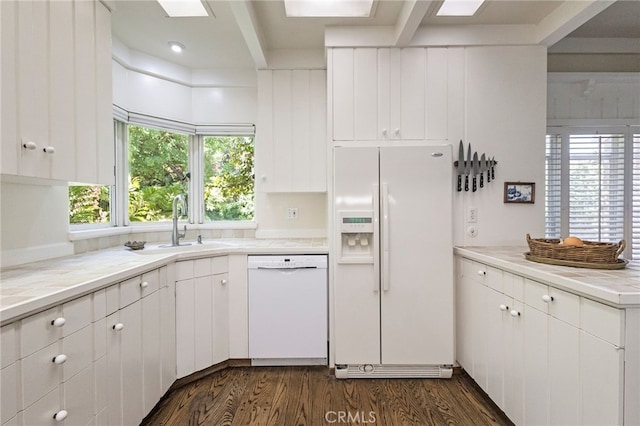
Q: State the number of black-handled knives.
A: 6